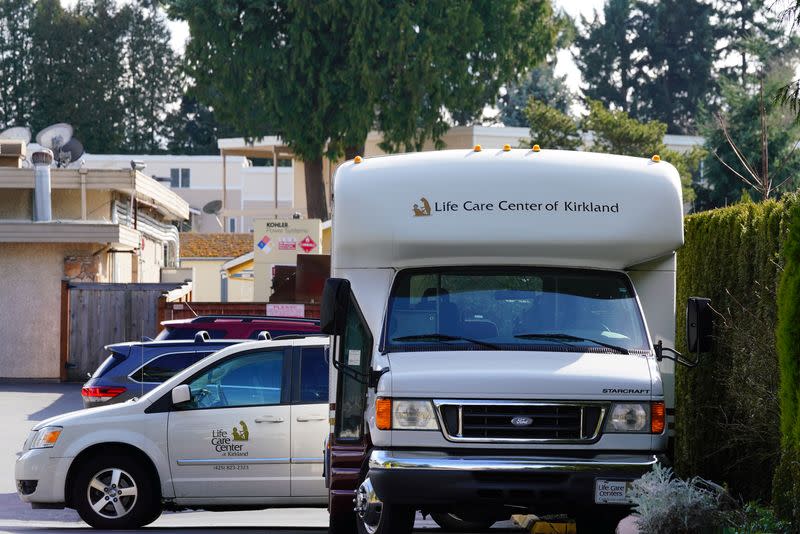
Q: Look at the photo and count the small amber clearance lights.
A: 5